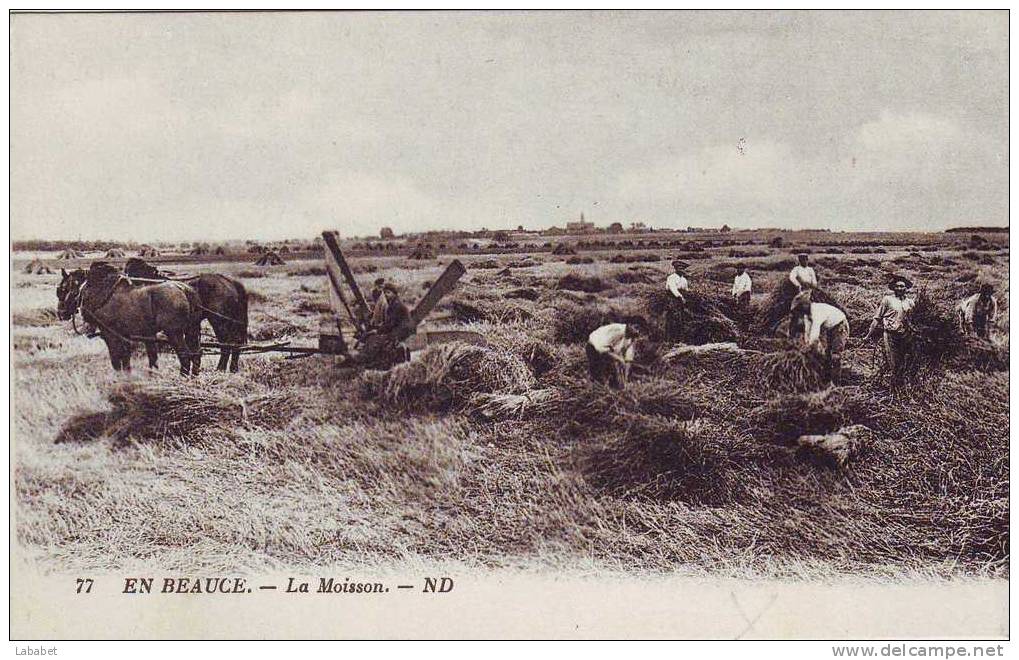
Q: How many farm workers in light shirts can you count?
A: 7